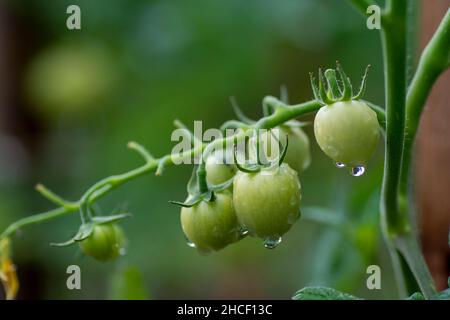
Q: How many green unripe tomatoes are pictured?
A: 6